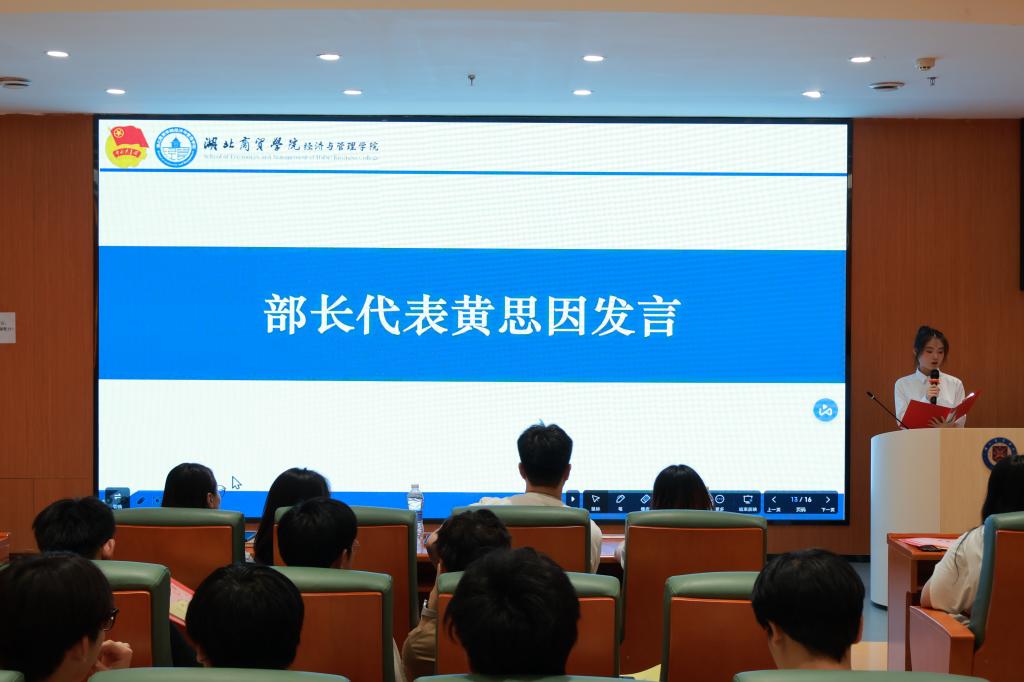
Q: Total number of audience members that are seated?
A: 12